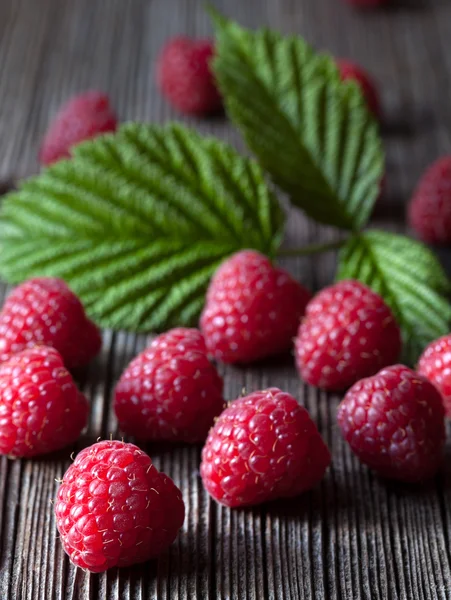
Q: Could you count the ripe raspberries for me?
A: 14